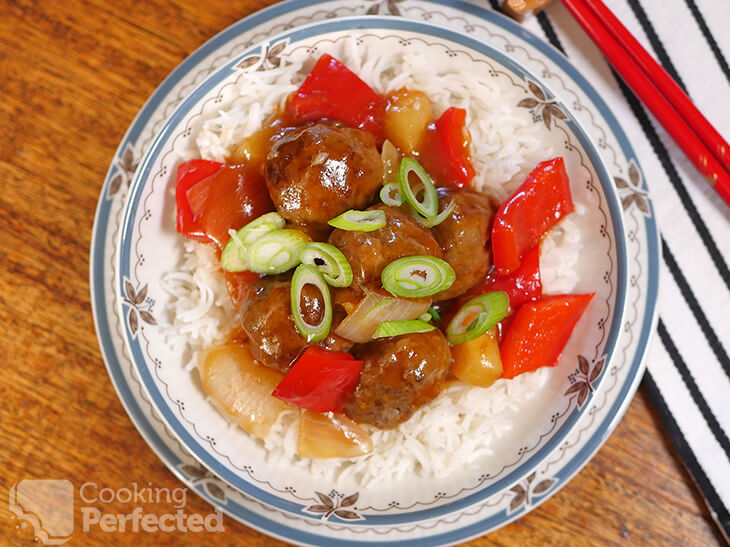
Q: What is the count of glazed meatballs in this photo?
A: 5